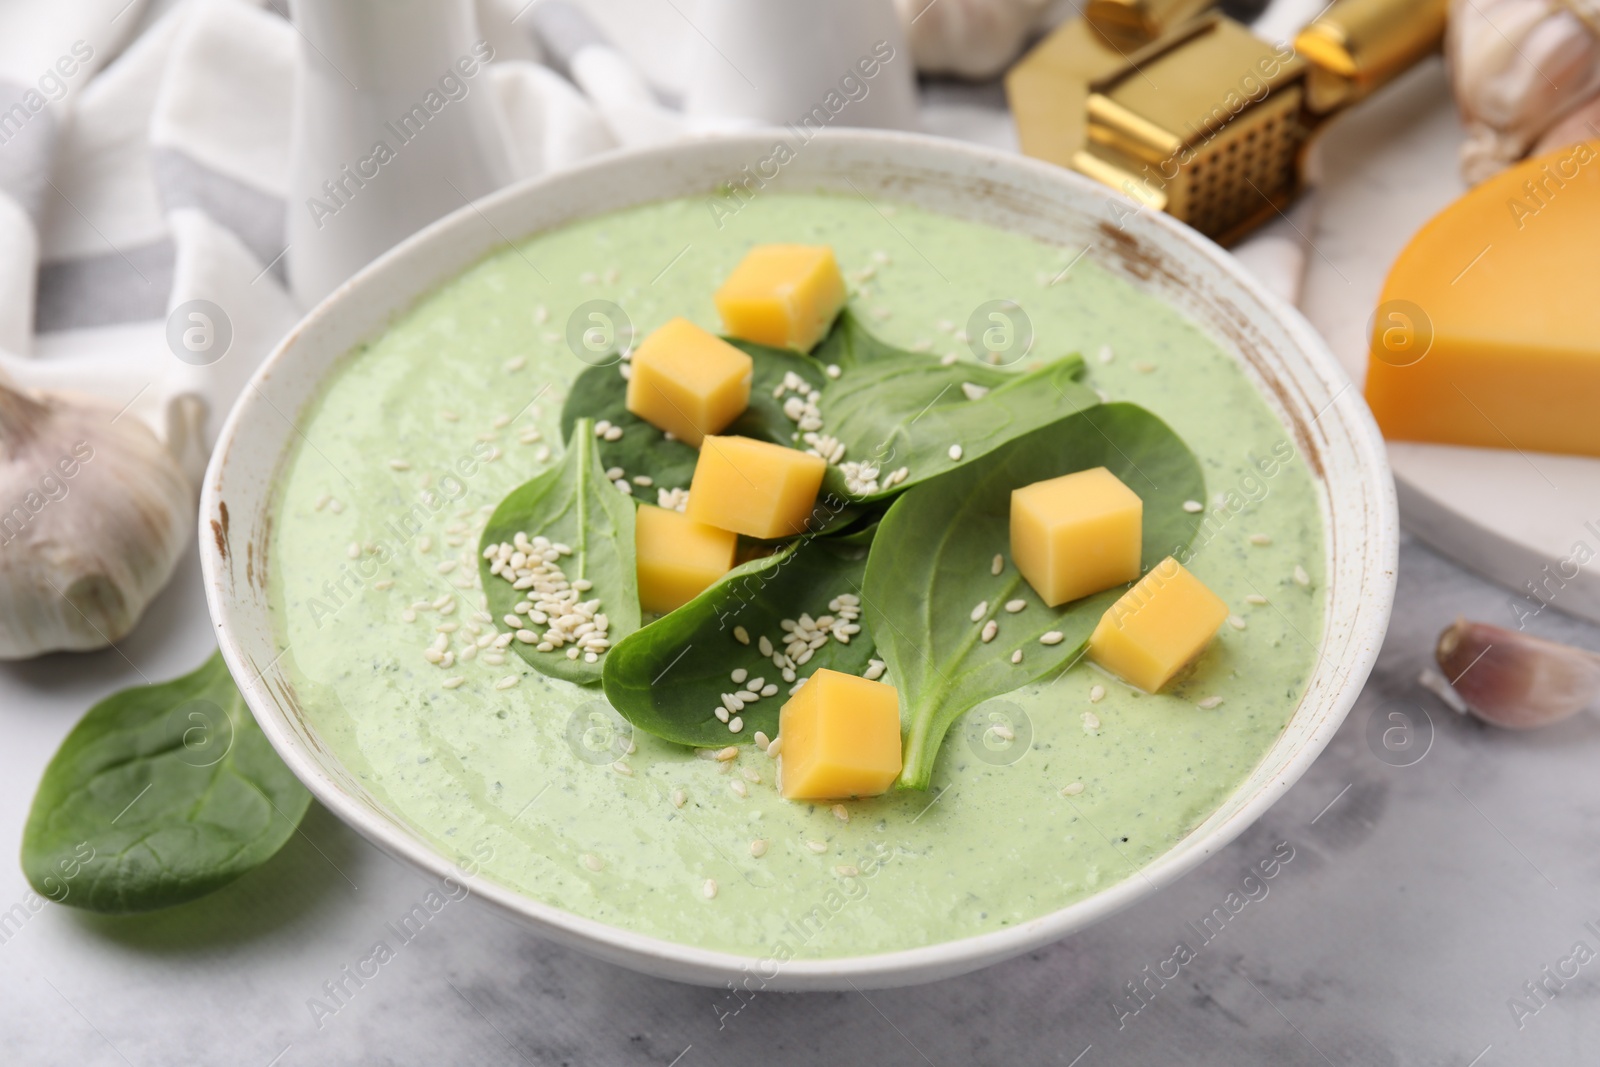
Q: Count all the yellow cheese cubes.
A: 7